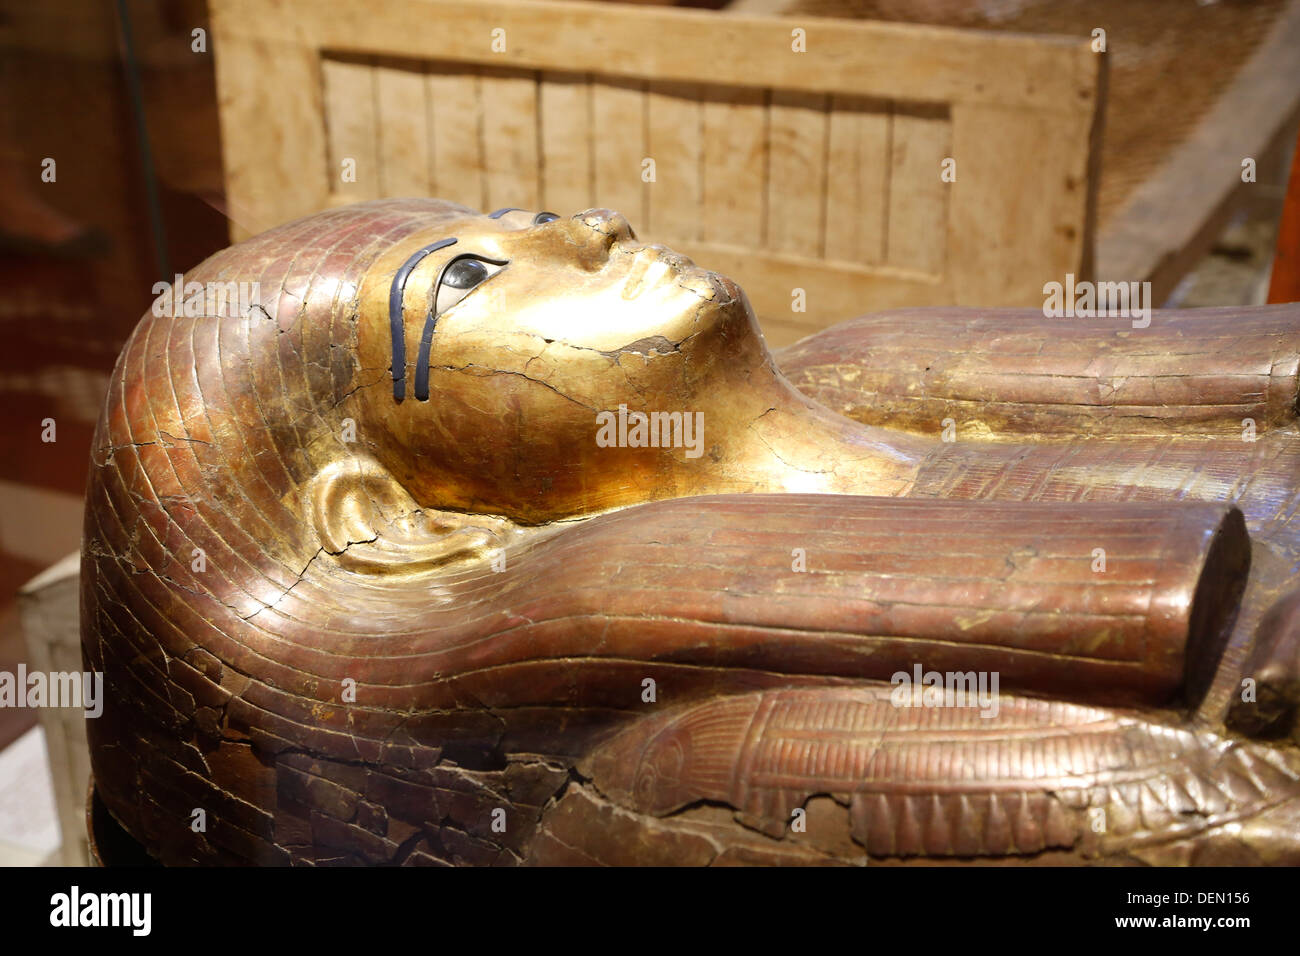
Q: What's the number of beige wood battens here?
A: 11